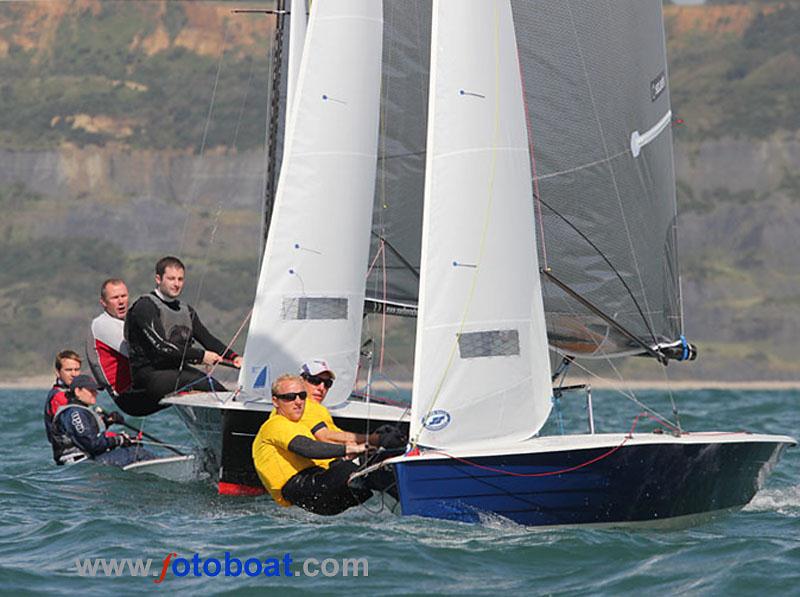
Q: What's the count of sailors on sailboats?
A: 6